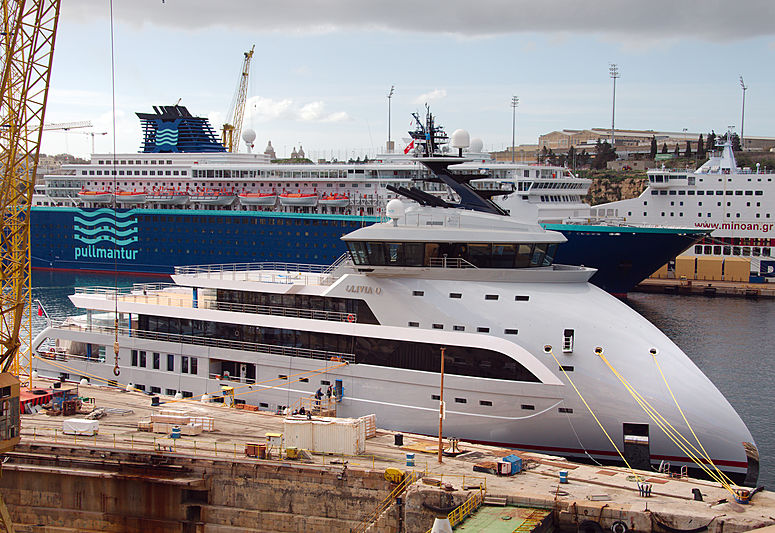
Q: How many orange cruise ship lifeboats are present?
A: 7